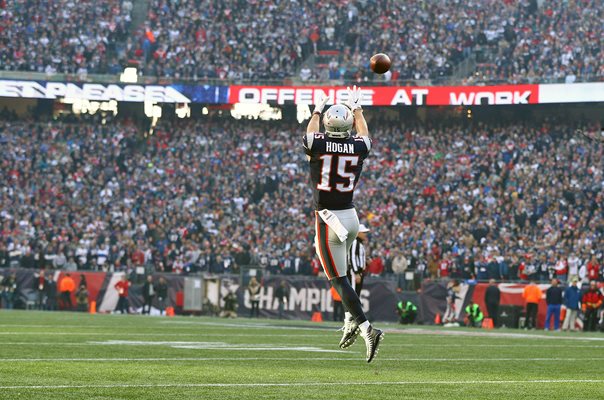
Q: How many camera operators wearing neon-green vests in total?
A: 2